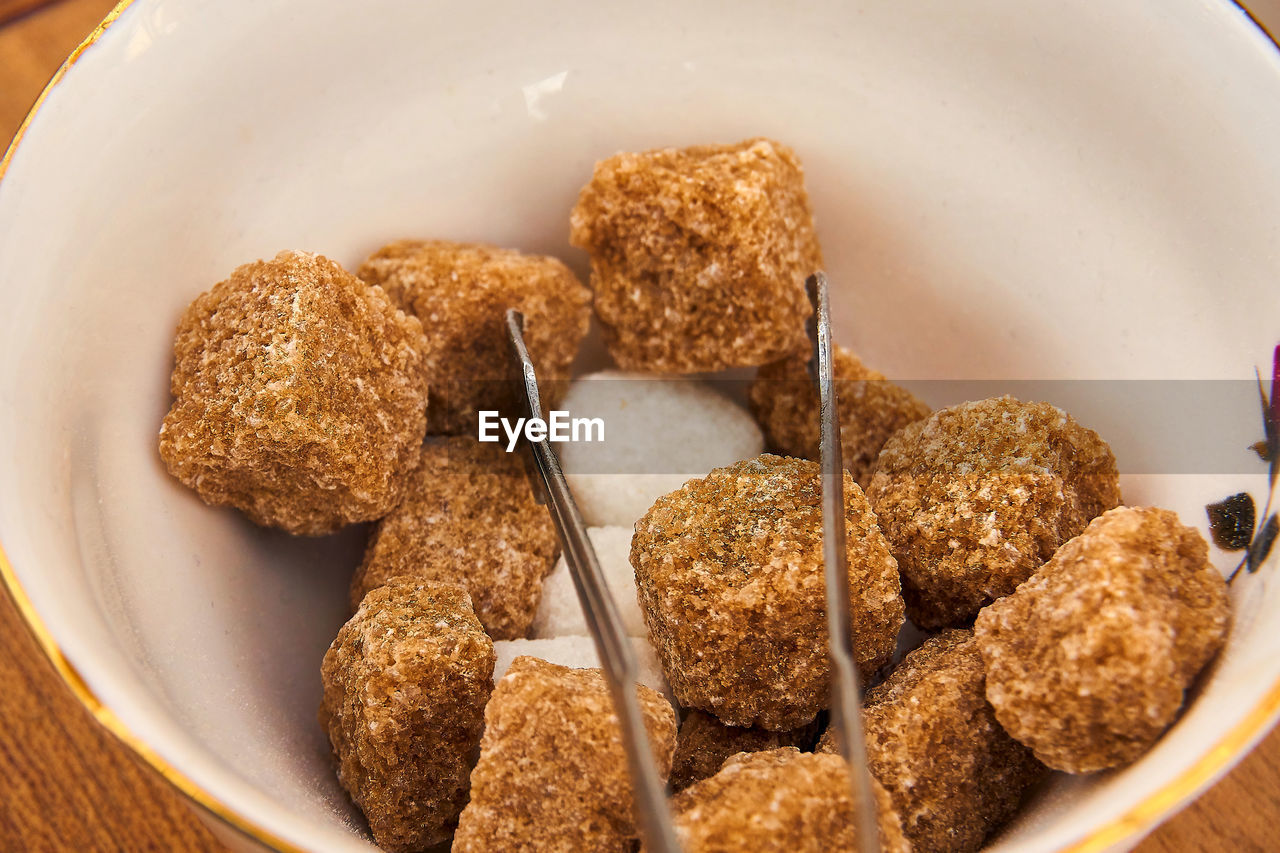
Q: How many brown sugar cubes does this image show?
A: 13